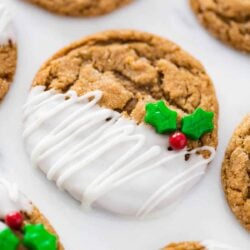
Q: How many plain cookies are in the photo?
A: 3